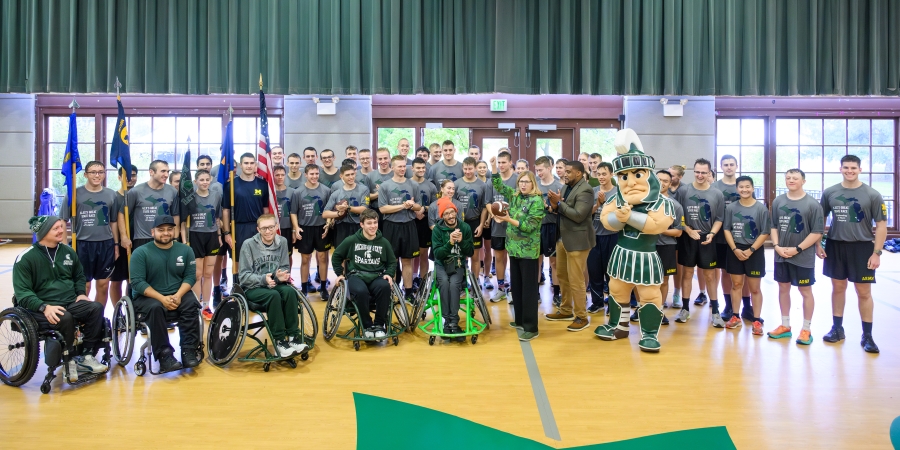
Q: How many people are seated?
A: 5